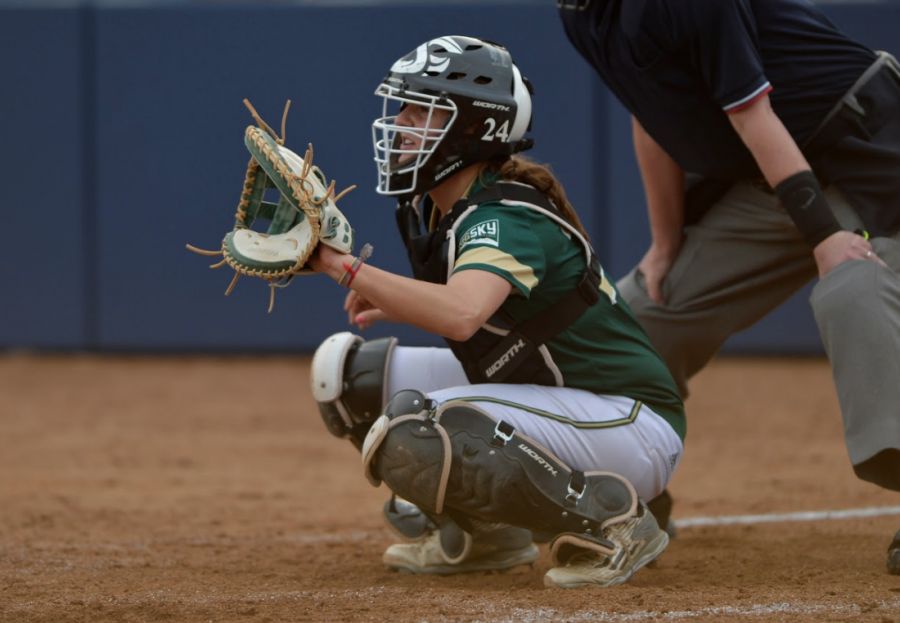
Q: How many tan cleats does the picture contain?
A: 2